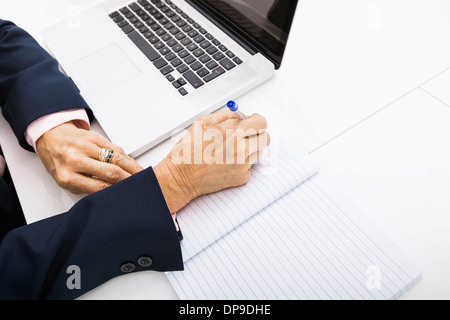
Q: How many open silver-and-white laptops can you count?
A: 1